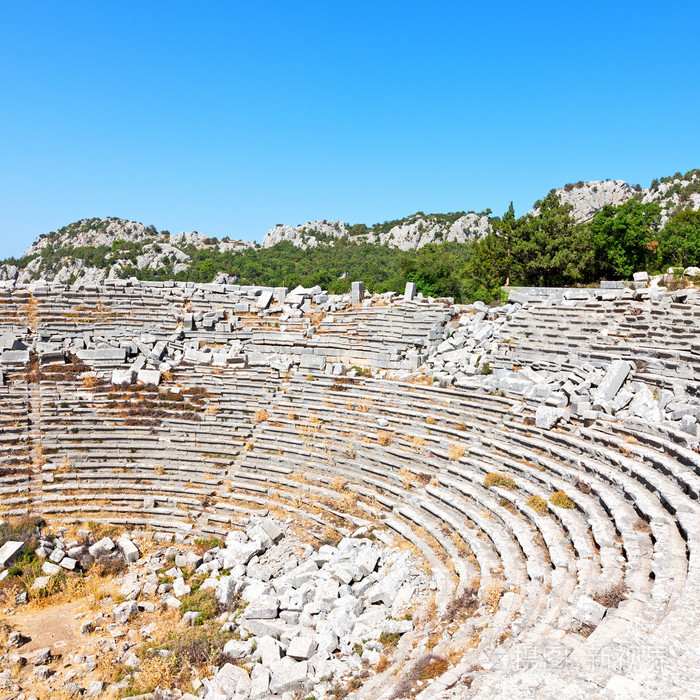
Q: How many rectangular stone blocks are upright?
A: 2